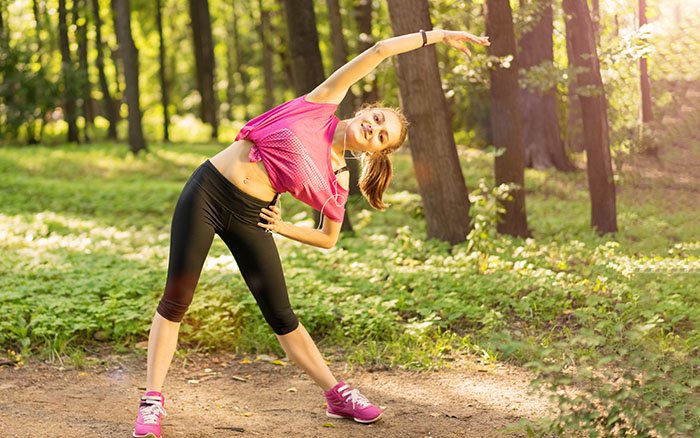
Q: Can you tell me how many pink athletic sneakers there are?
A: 2